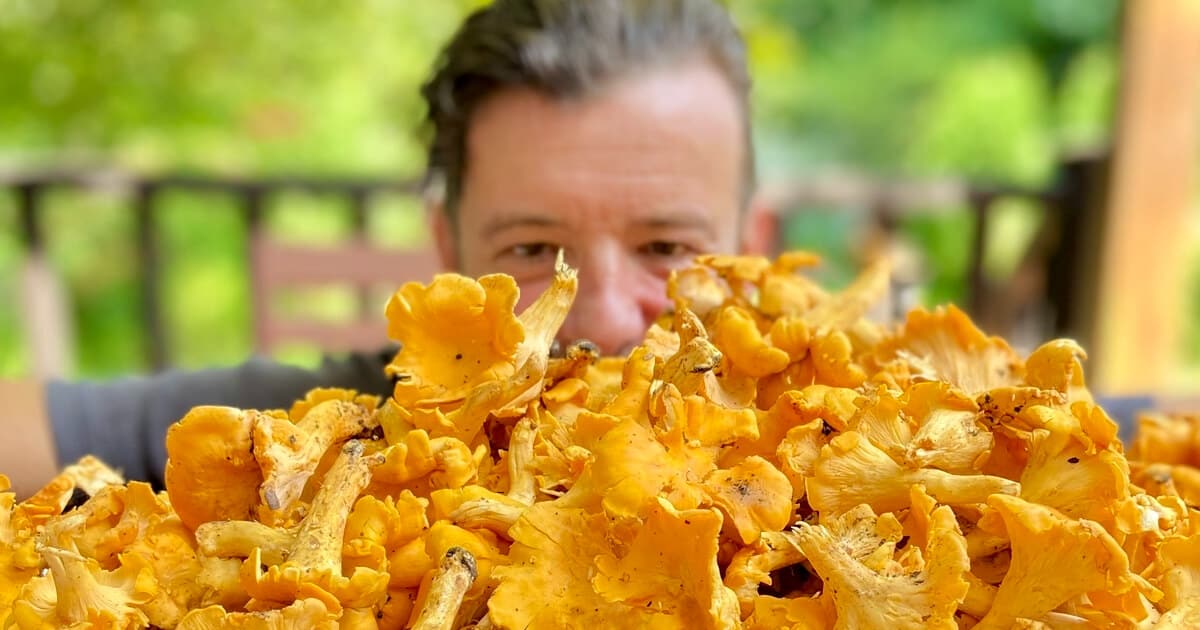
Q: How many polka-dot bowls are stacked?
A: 0